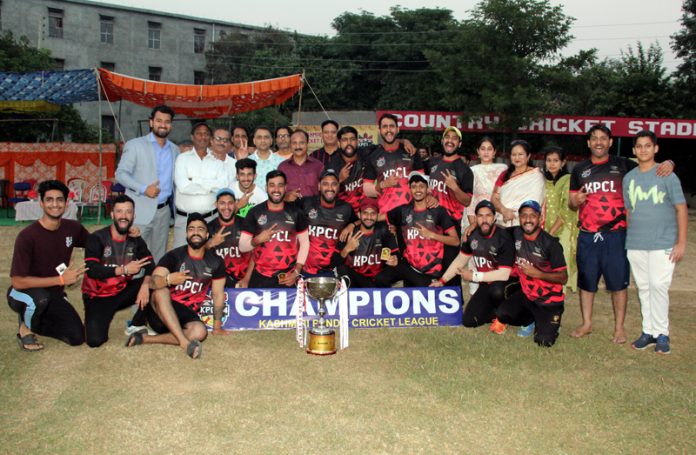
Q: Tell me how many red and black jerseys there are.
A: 13